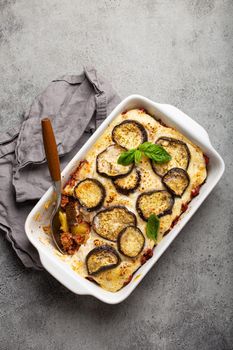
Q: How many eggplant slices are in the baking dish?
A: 10